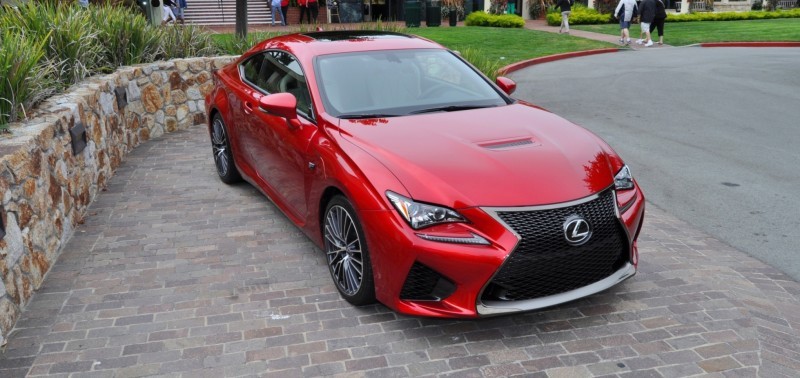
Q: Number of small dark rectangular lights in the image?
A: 3